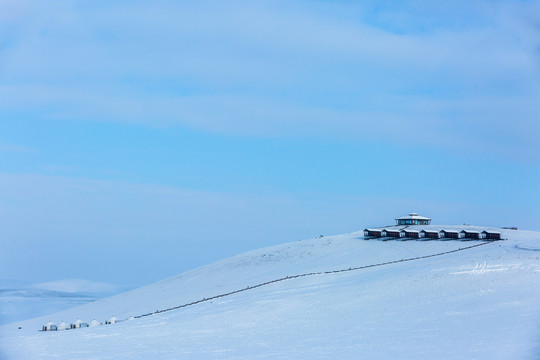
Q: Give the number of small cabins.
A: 7